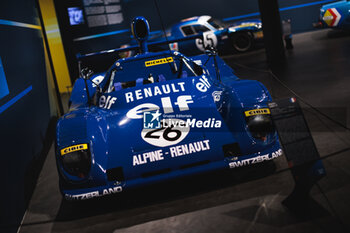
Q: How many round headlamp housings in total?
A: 2